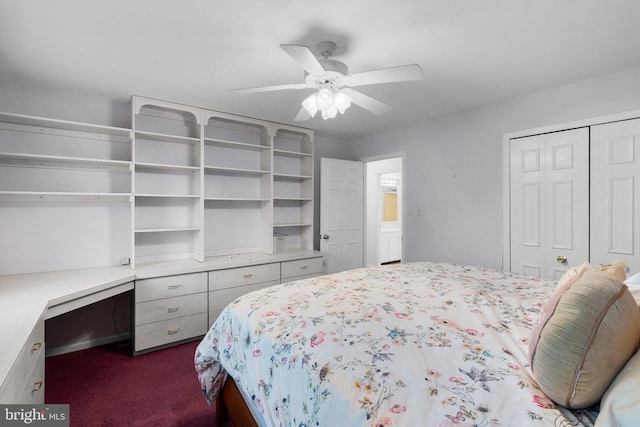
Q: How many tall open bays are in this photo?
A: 3